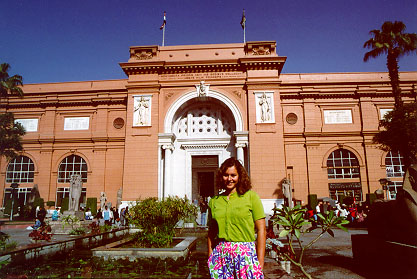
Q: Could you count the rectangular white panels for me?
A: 6